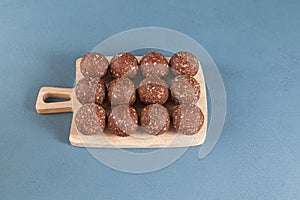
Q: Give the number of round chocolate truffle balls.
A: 12